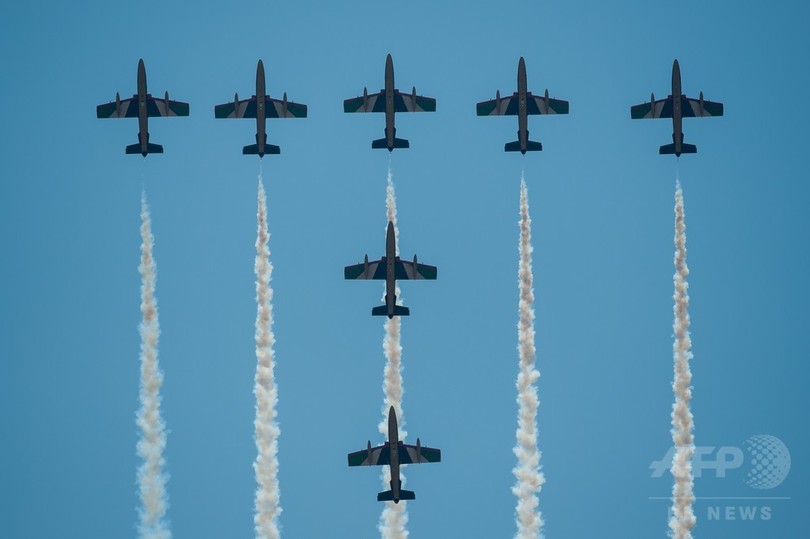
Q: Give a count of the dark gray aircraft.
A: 7